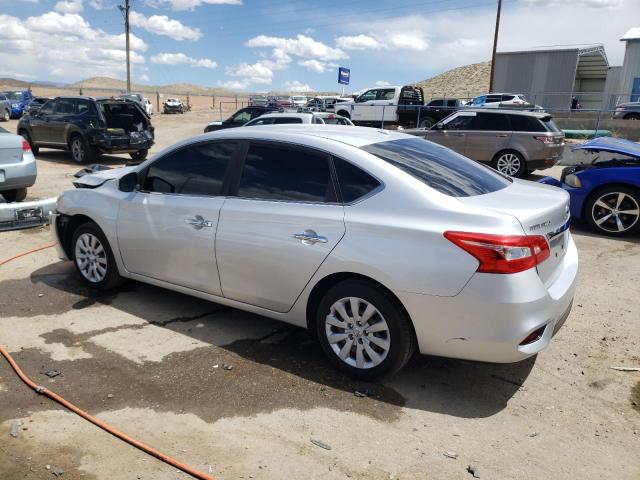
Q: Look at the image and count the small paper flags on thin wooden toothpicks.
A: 0